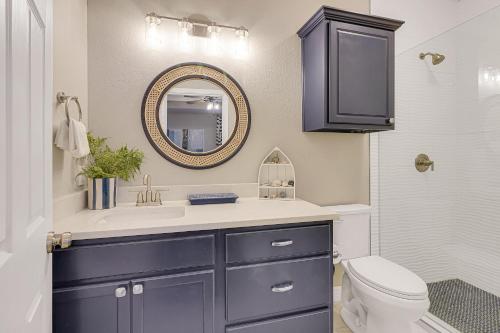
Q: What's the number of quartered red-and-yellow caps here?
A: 0